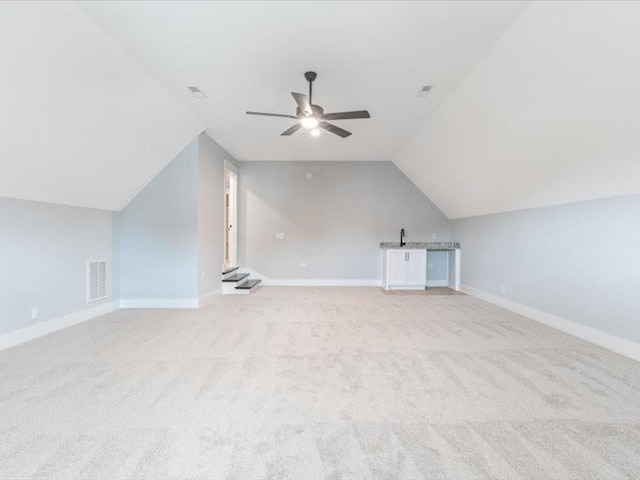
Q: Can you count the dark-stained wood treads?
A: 3